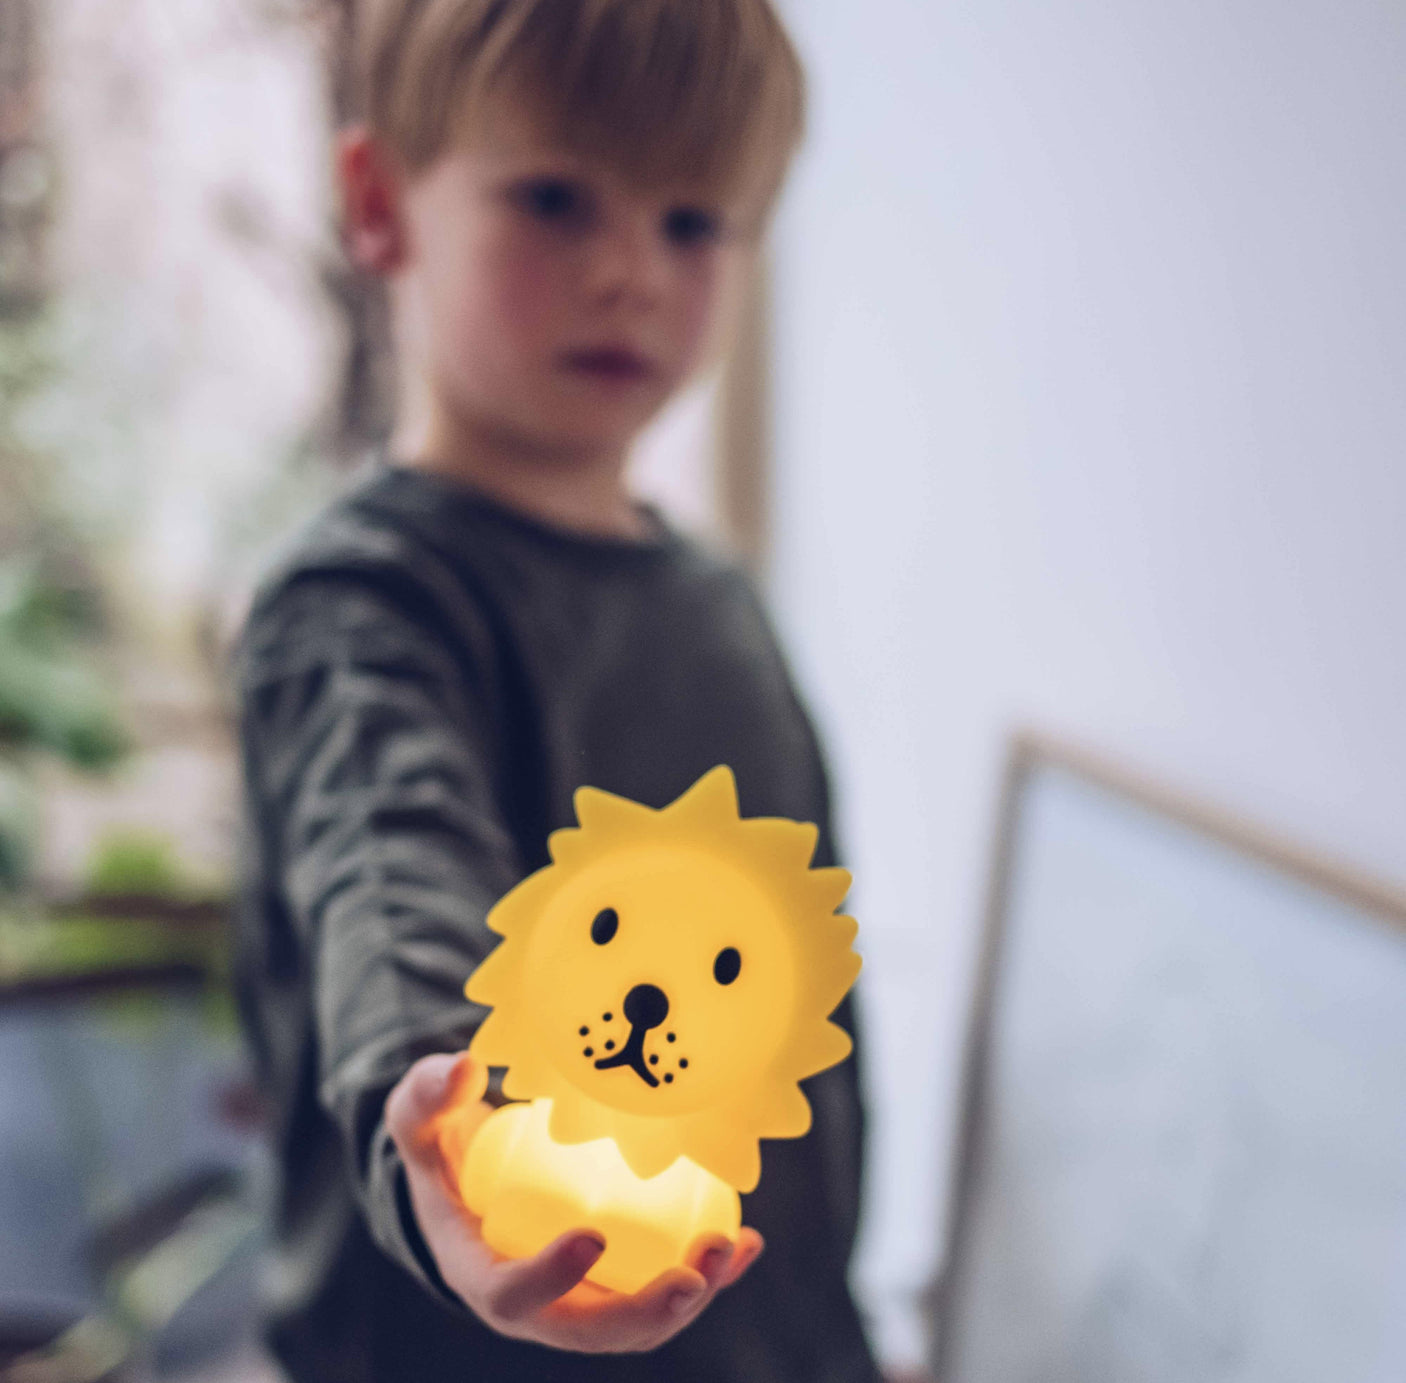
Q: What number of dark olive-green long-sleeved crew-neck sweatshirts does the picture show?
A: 1